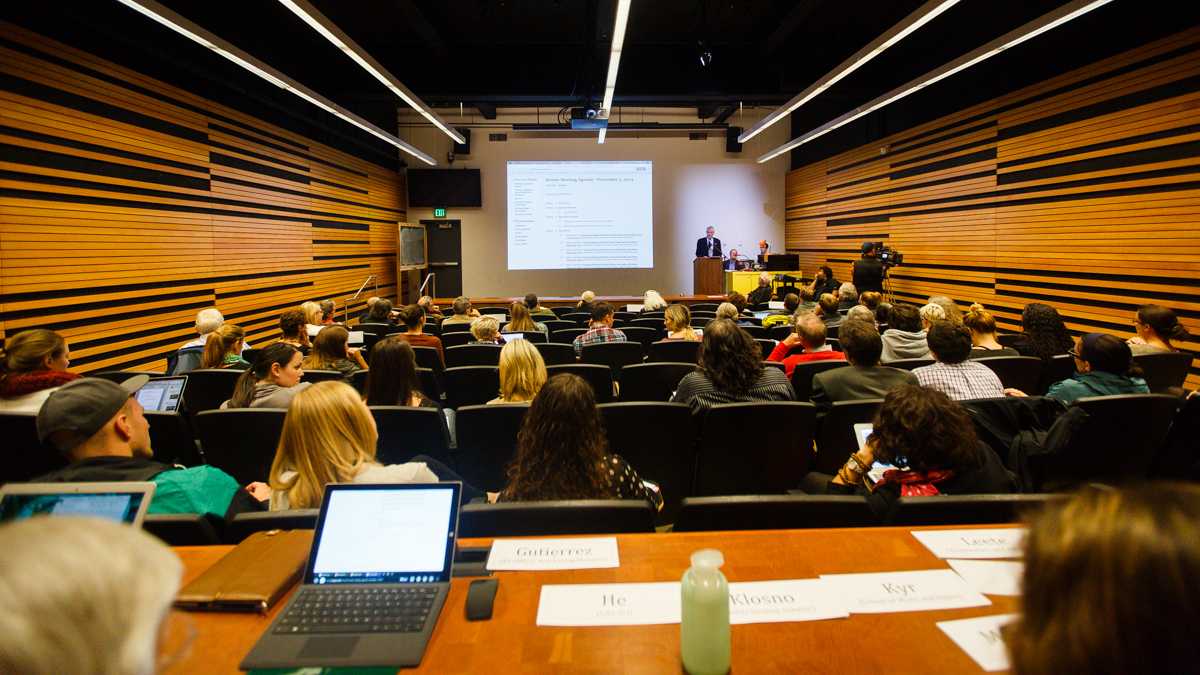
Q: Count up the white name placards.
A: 7